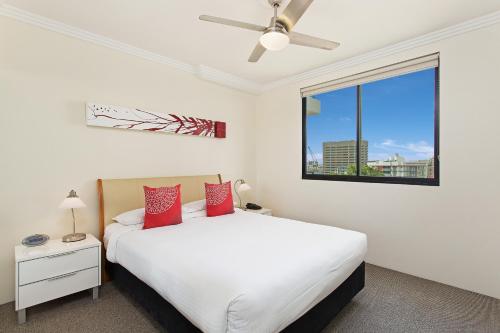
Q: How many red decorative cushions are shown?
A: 2